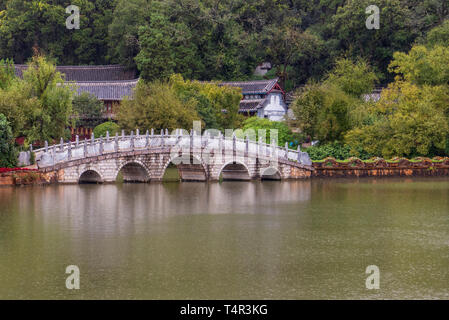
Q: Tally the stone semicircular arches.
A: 5